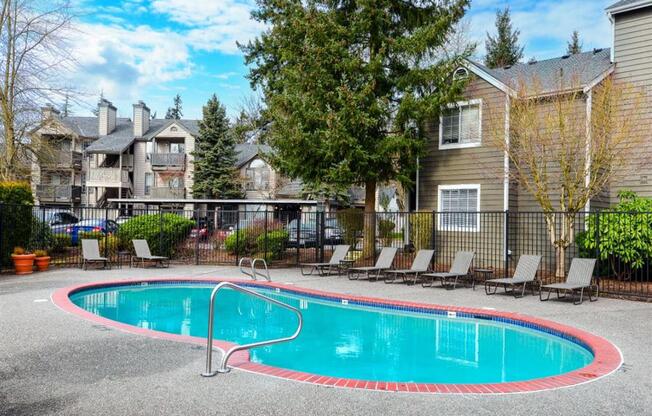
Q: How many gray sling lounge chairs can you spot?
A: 8